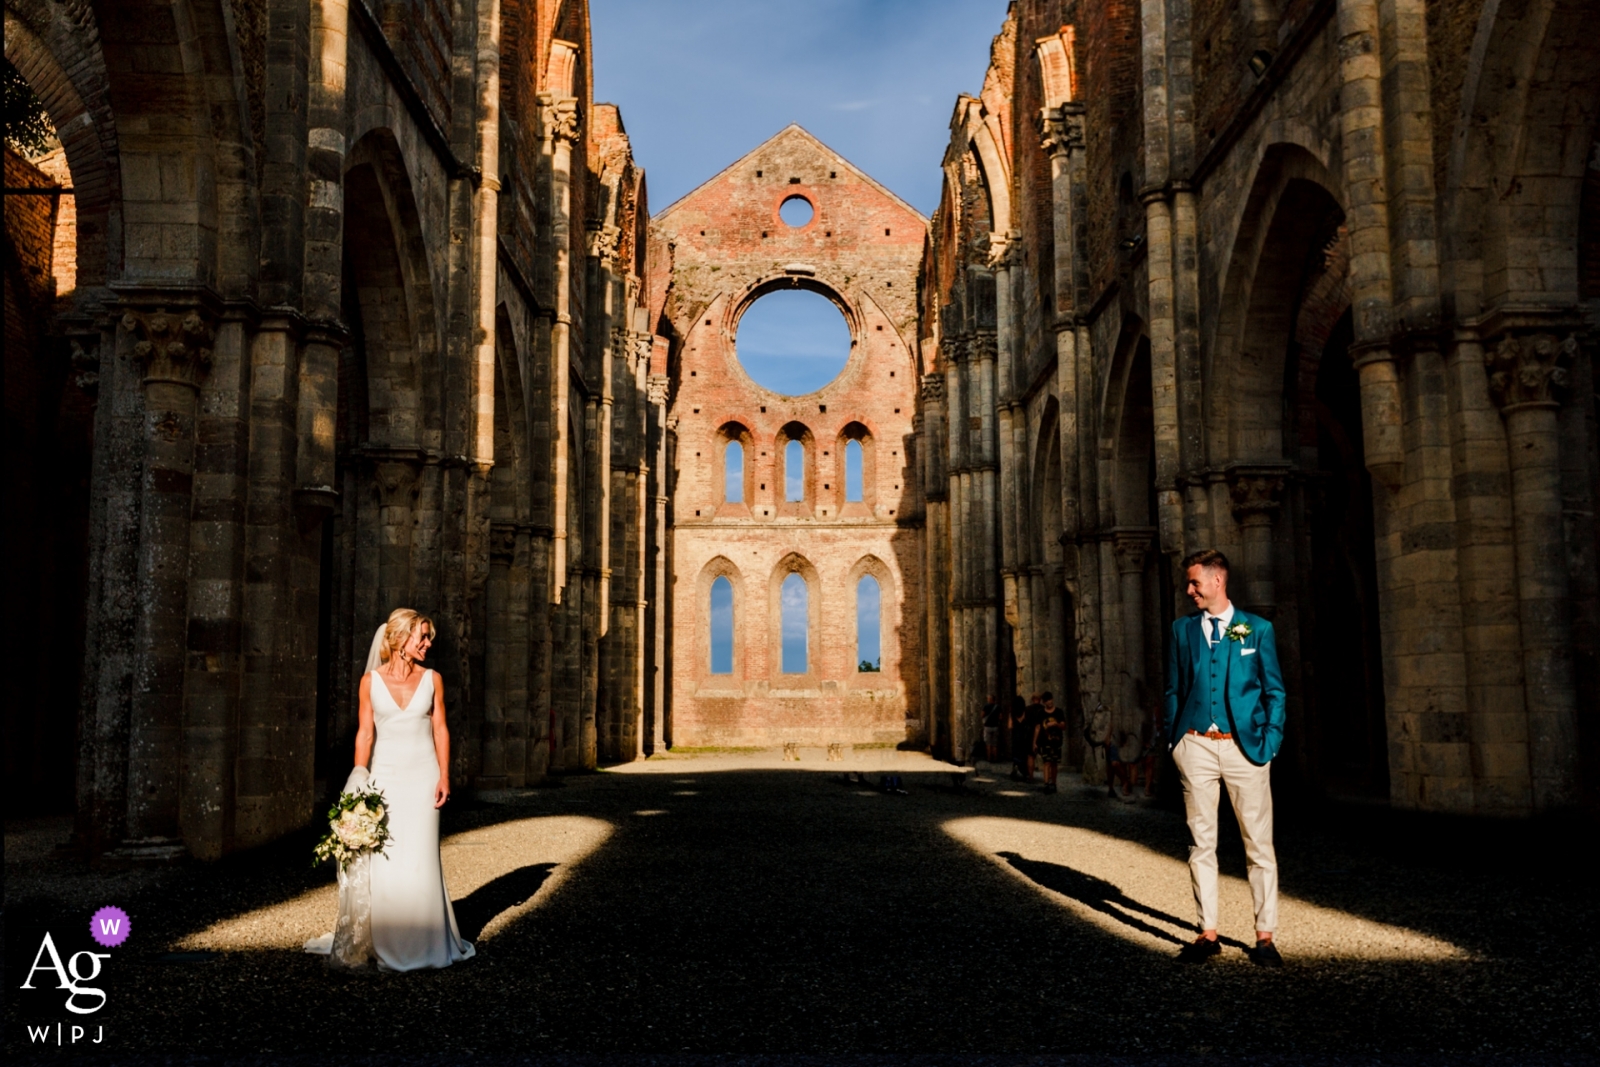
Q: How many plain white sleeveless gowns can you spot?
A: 1